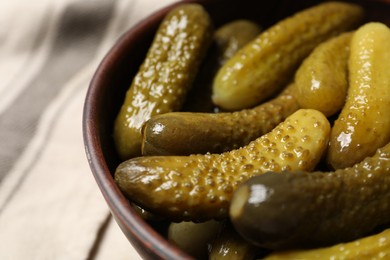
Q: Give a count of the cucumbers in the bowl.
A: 11